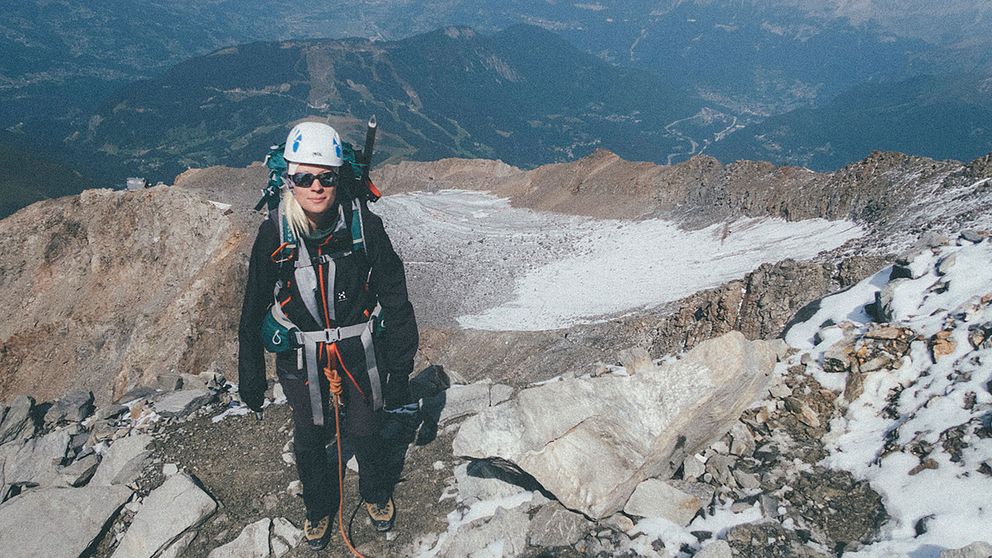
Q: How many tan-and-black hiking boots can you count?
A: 2